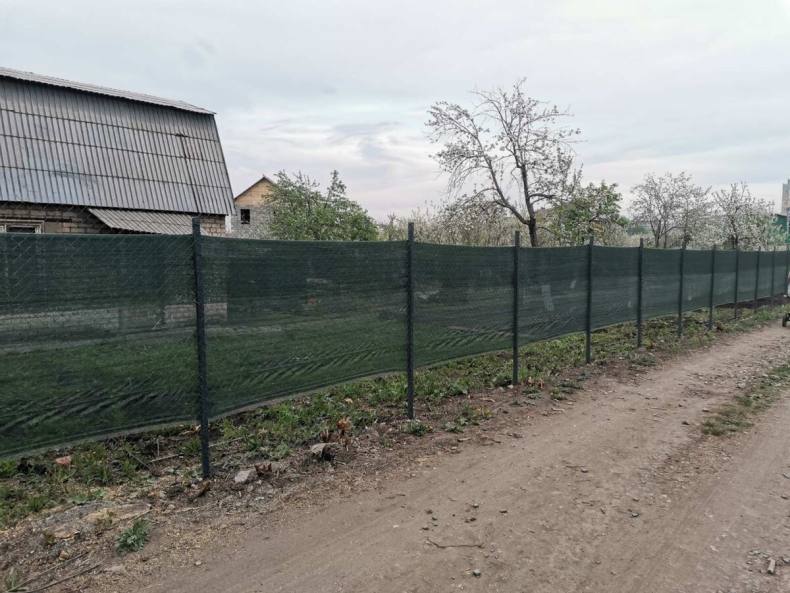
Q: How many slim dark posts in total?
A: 11